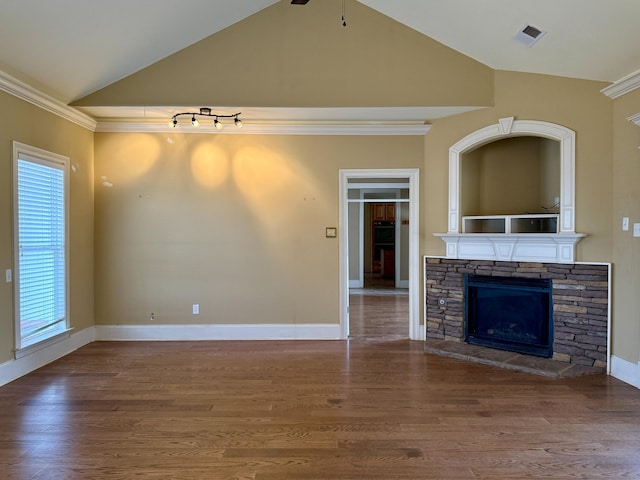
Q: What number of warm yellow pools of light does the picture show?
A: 3